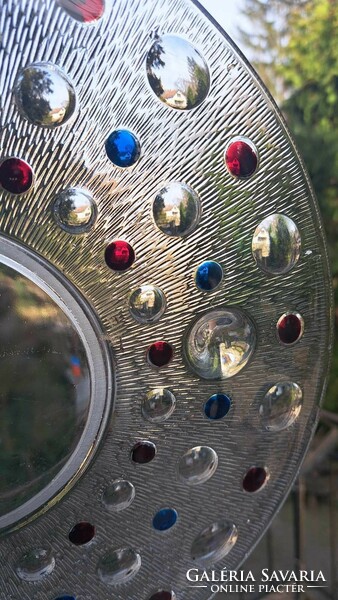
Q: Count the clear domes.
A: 14